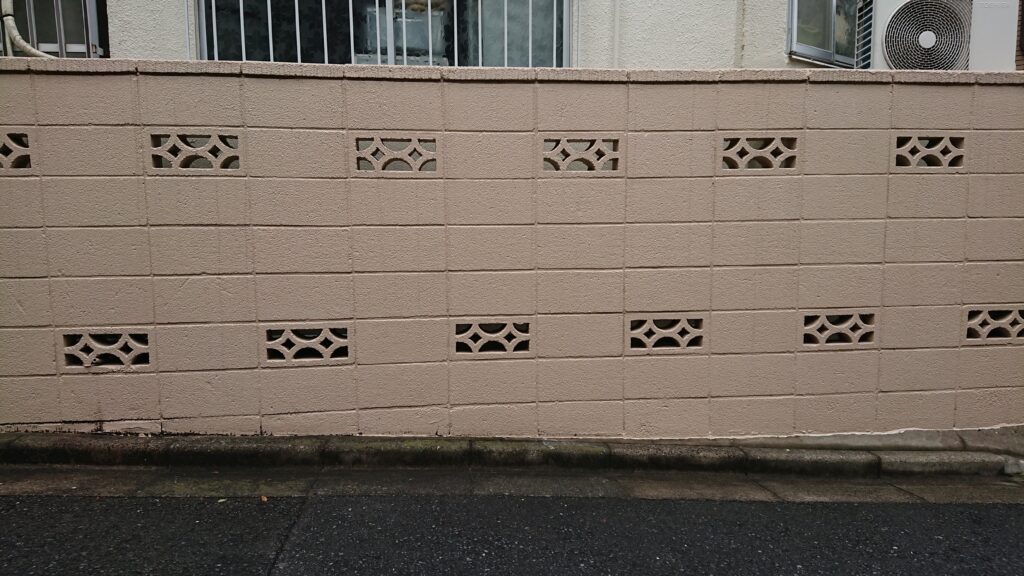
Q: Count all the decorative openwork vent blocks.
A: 12